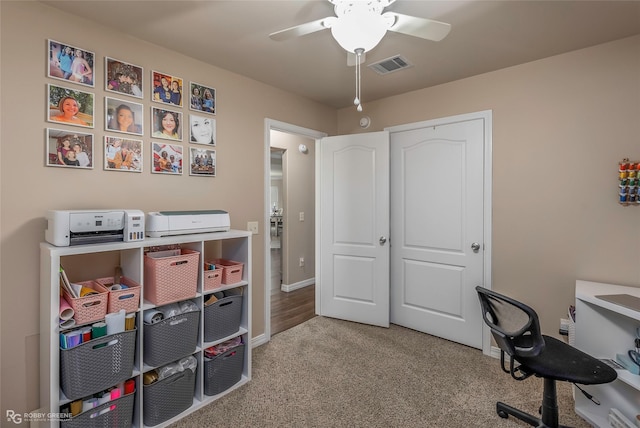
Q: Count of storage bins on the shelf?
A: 11